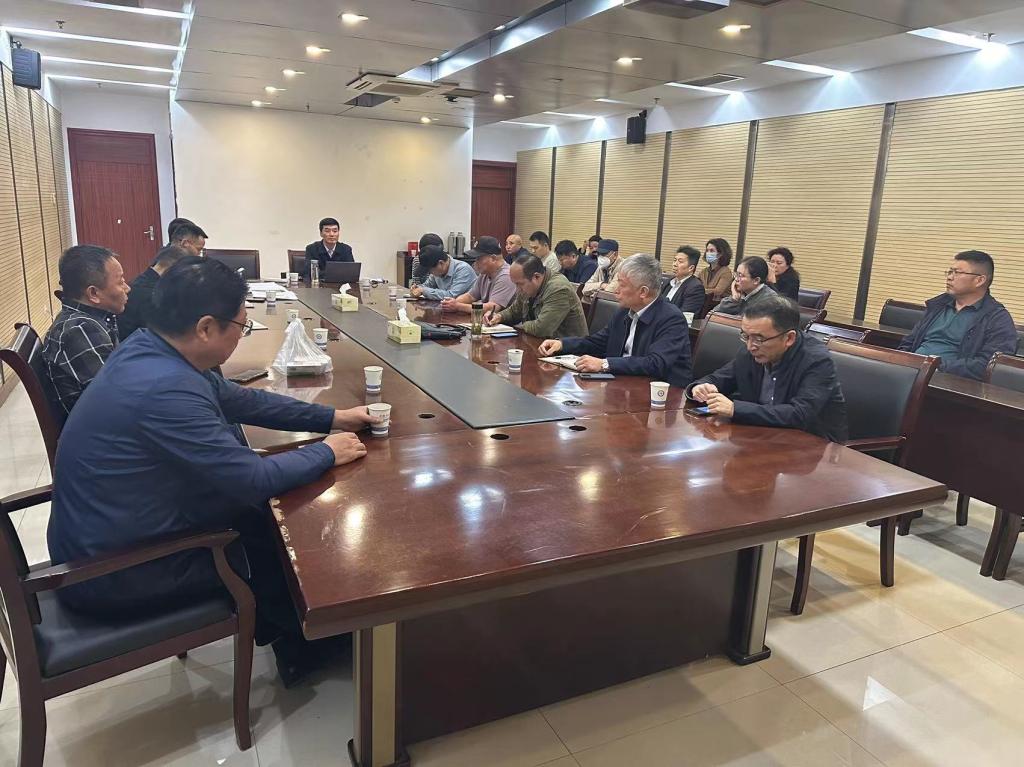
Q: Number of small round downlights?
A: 9